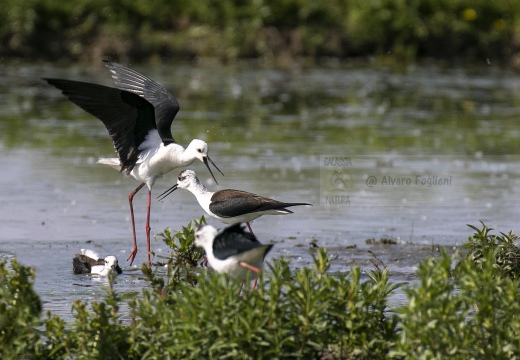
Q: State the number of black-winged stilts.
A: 4